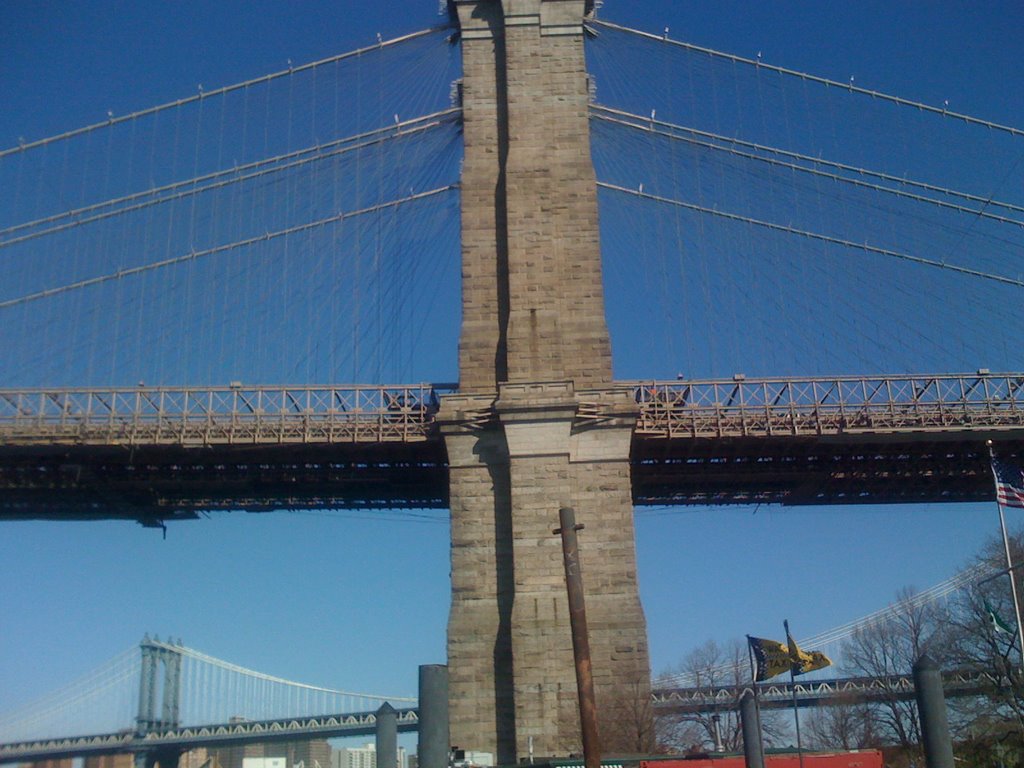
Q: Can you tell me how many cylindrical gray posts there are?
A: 4